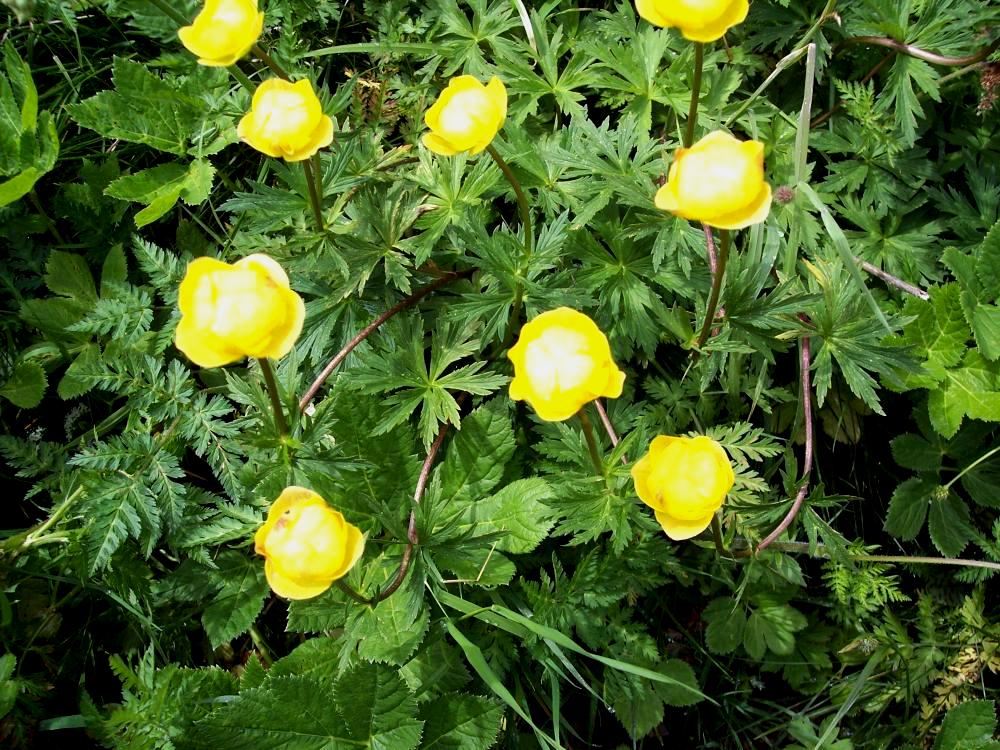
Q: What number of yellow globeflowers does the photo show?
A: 9